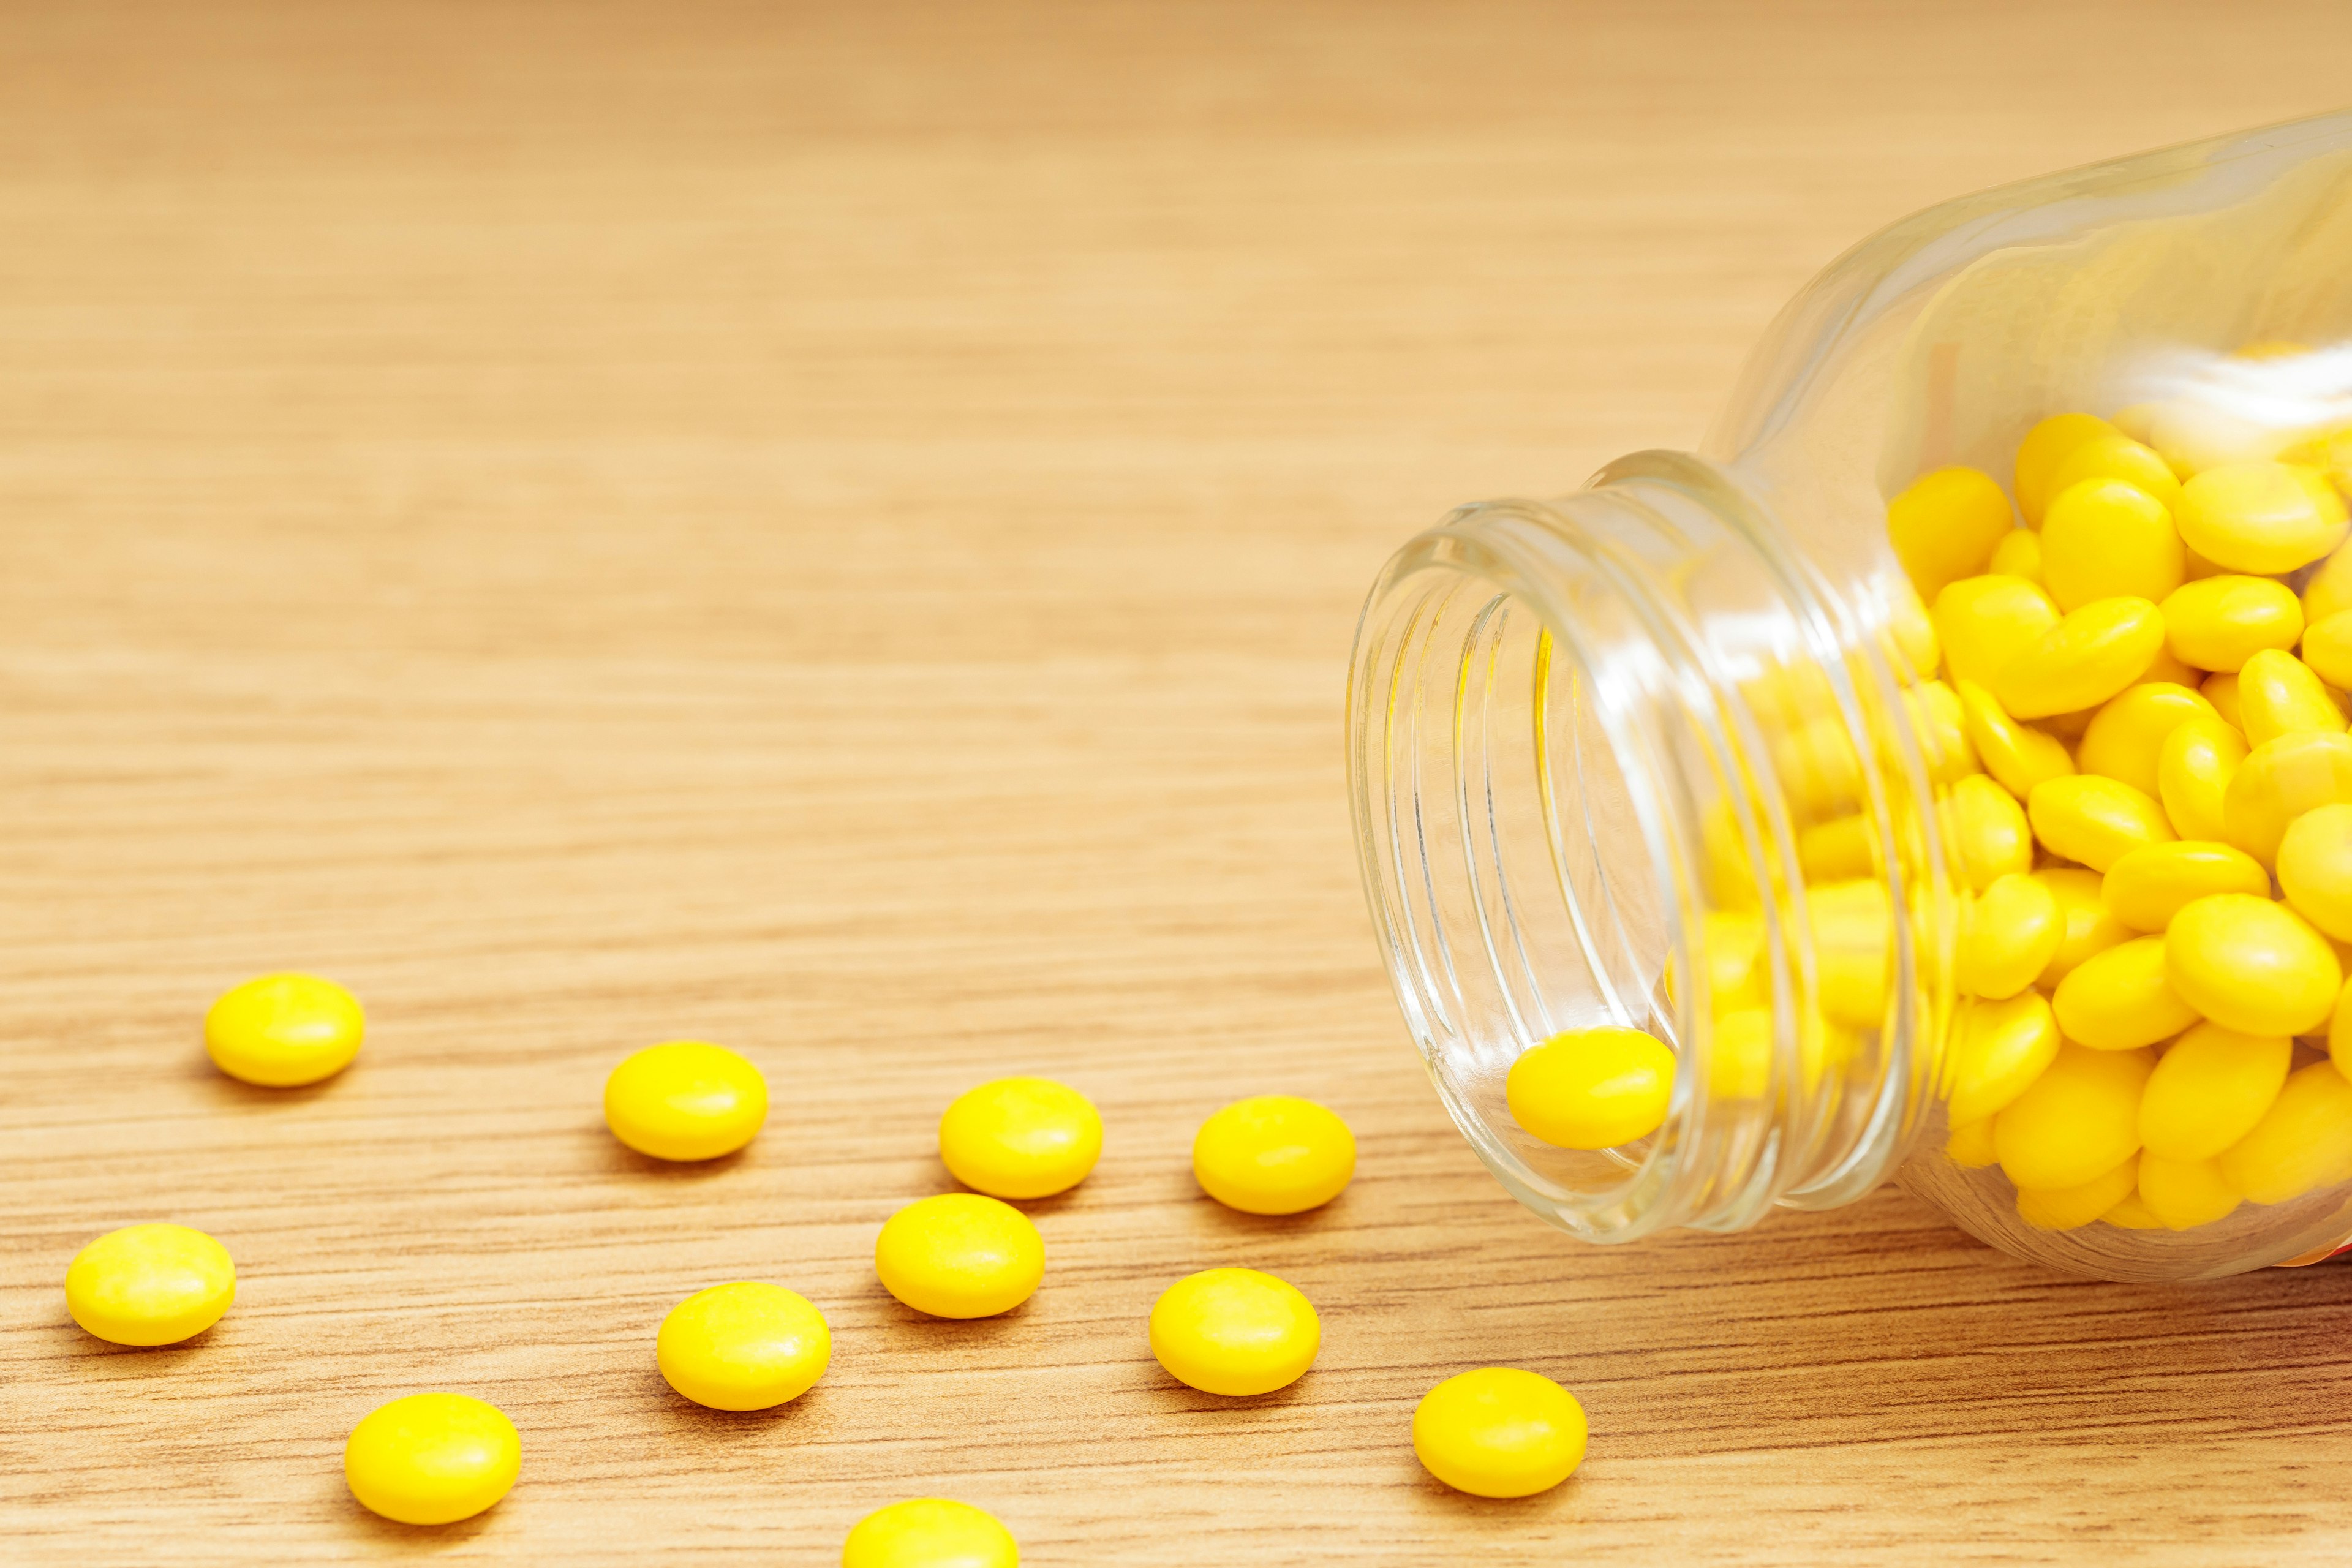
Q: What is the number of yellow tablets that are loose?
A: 11